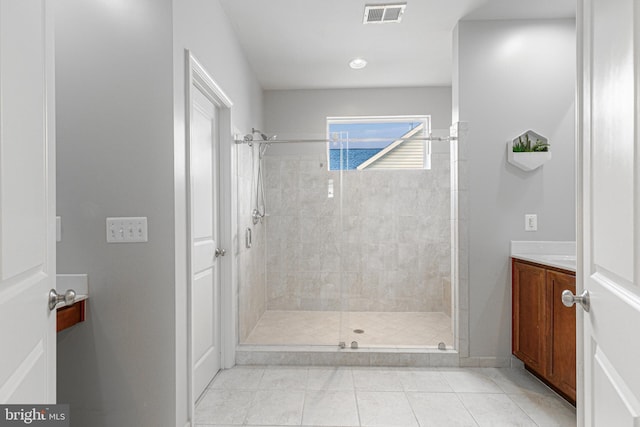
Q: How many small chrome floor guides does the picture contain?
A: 3